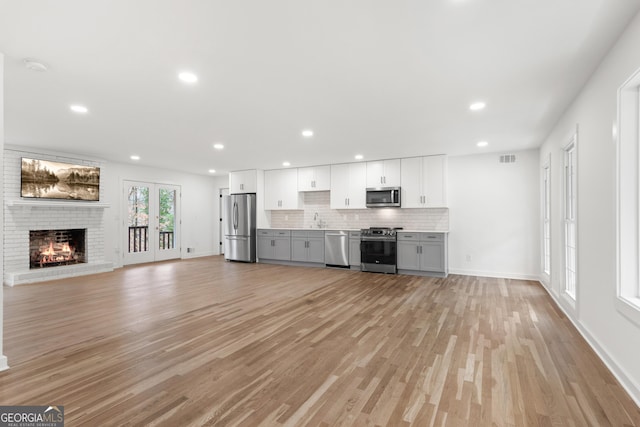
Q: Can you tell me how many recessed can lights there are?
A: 10